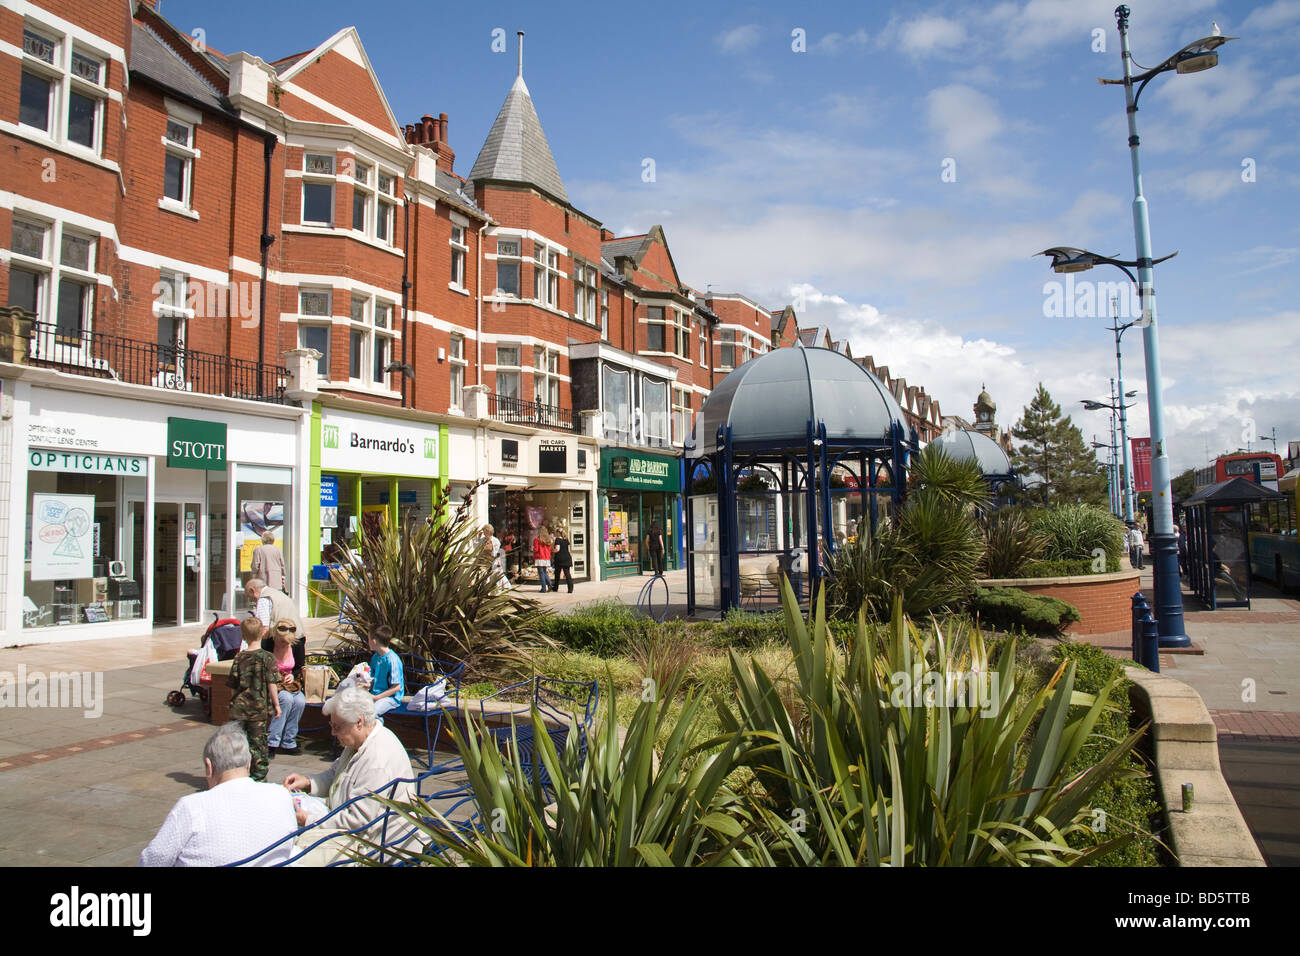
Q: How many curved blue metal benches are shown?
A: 3